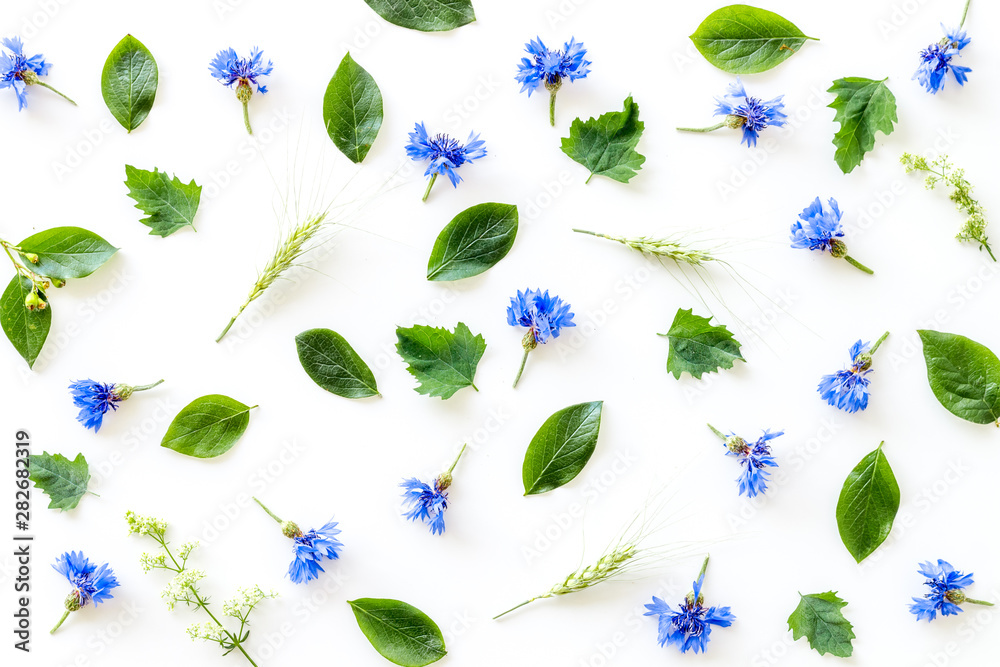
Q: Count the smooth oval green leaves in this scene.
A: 13